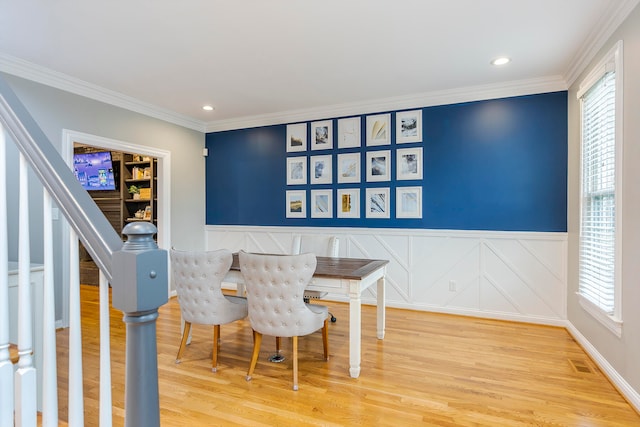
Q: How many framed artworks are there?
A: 15